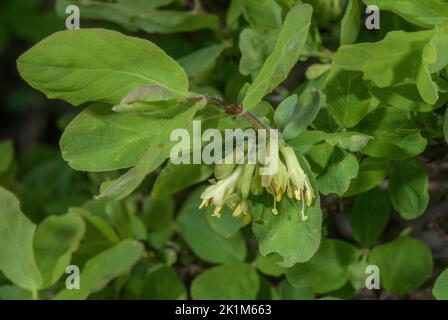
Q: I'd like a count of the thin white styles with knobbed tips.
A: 2